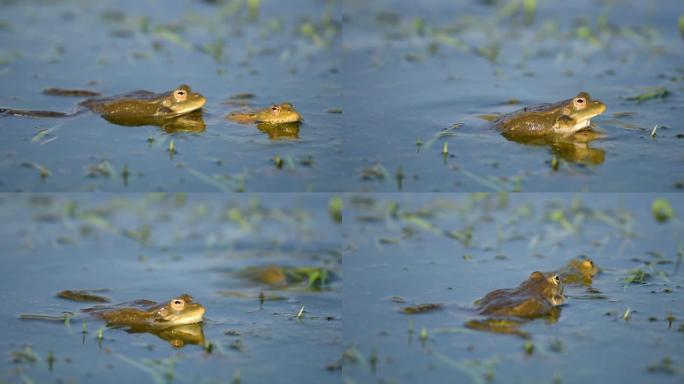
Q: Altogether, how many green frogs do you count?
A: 6